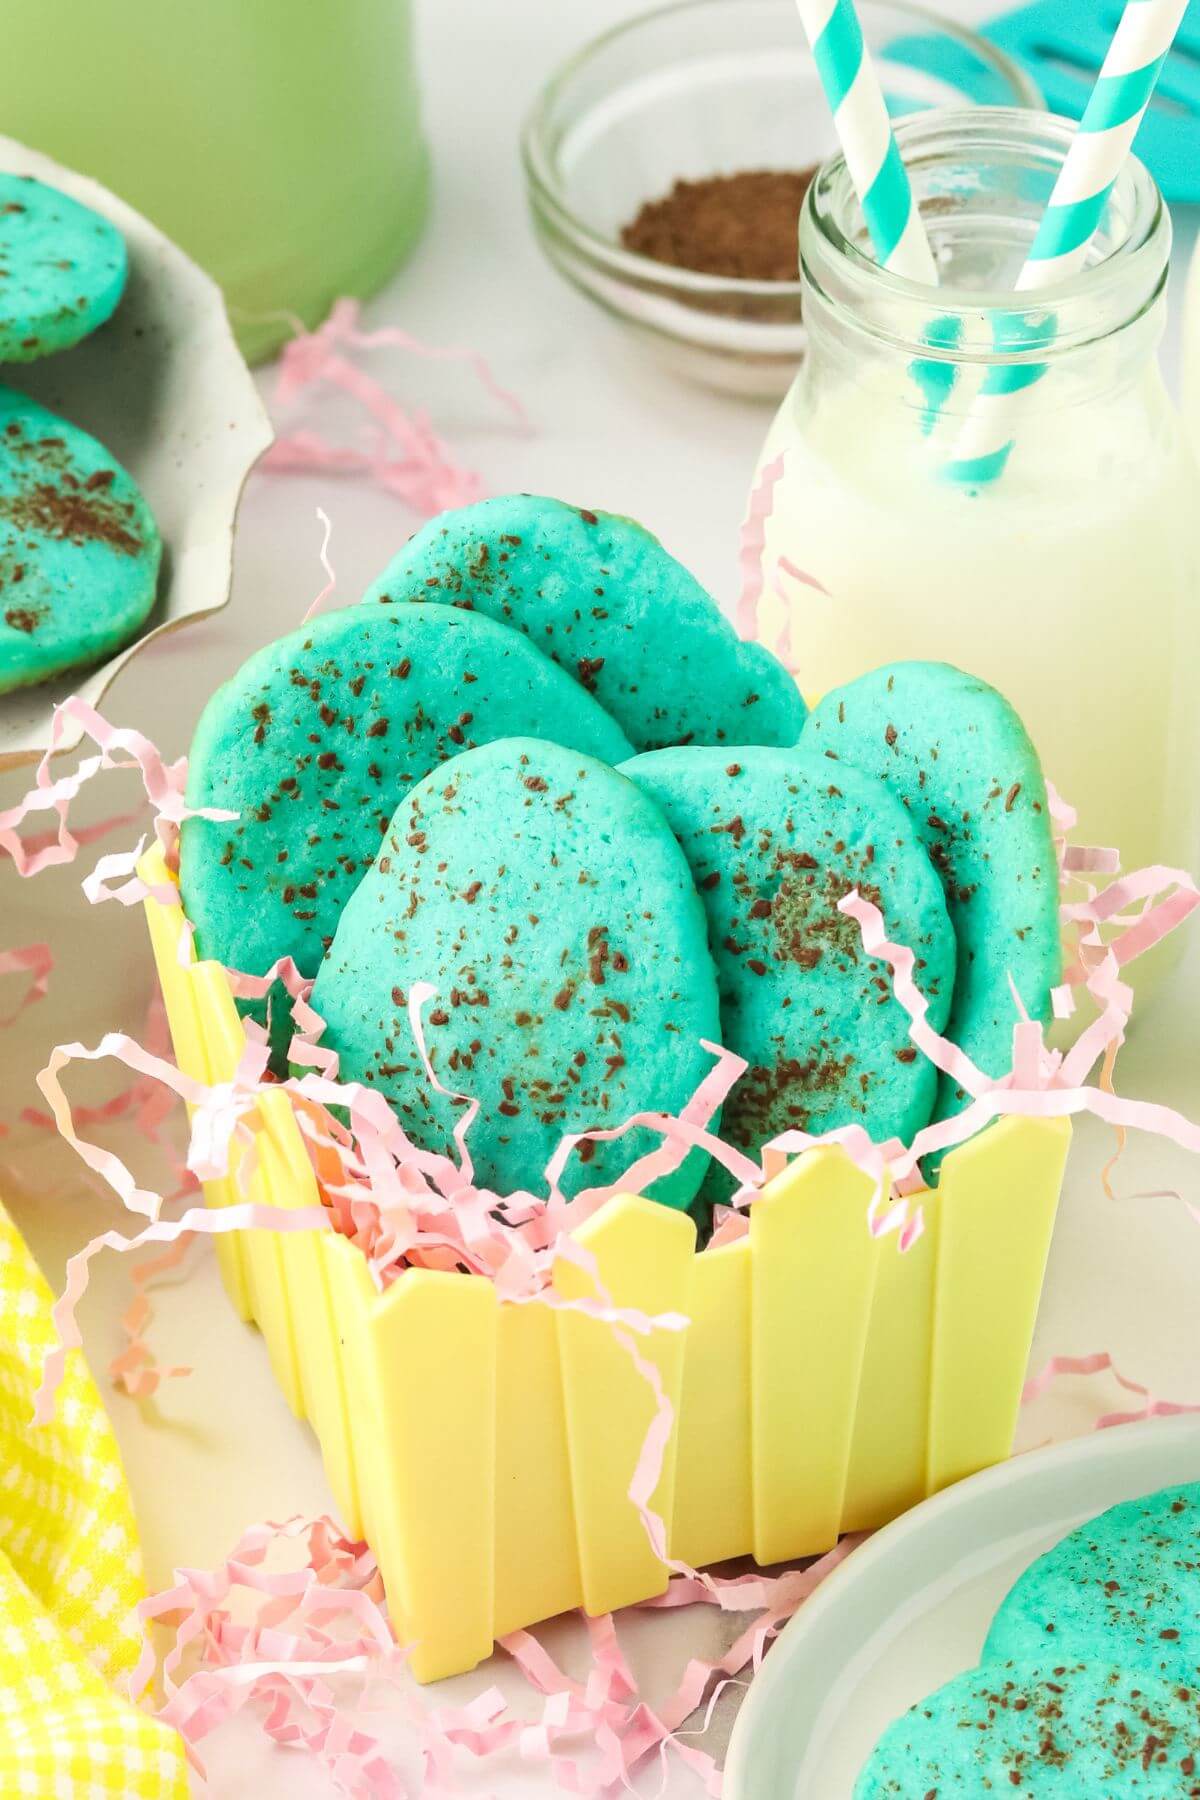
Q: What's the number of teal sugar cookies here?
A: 9